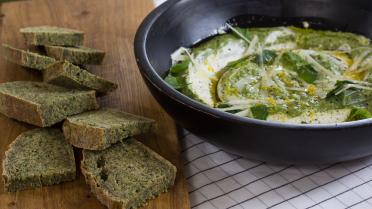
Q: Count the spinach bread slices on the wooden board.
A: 8